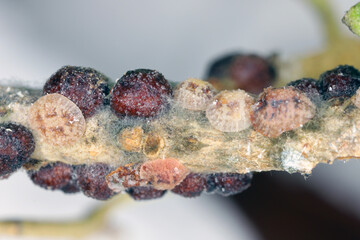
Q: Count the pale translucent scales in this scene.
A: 5